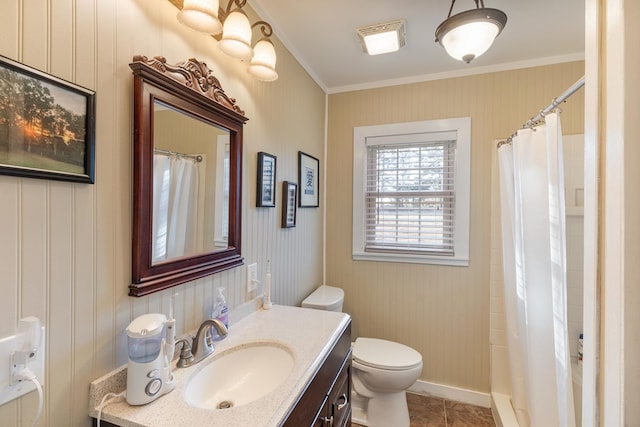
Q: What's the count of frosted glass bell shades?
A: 3